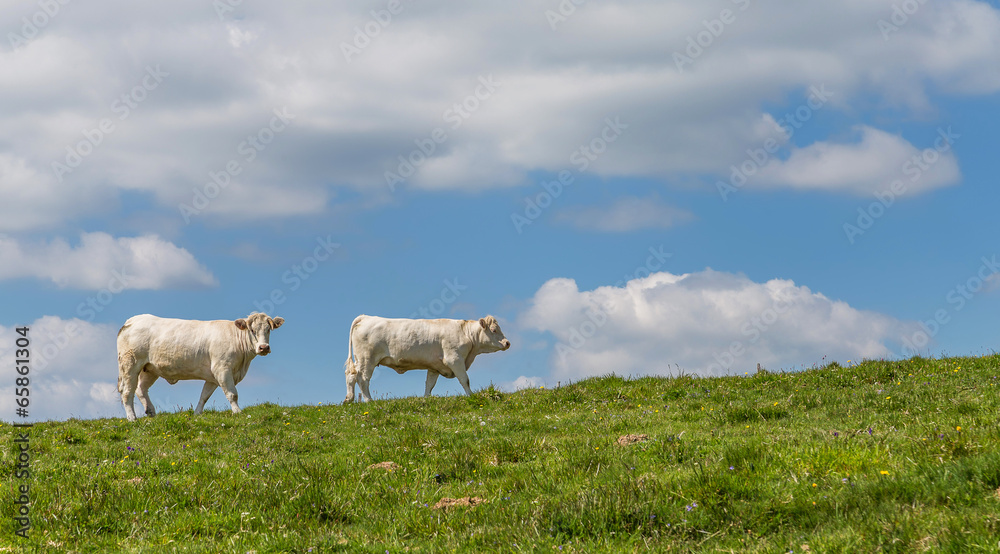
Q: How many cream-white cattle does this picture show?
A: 2